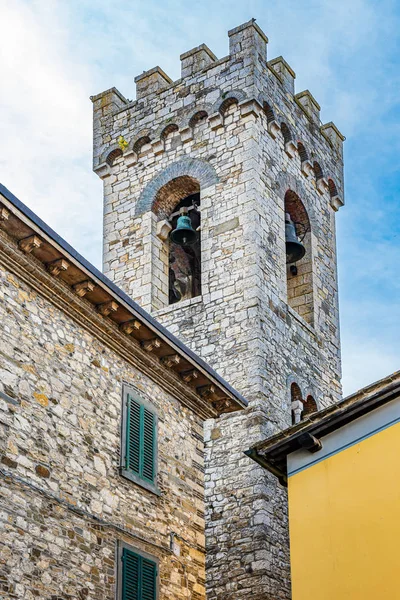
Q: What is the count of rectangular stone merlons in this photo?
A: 7